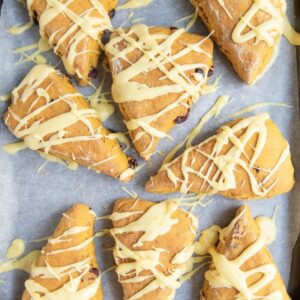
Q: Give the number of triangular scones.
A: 8